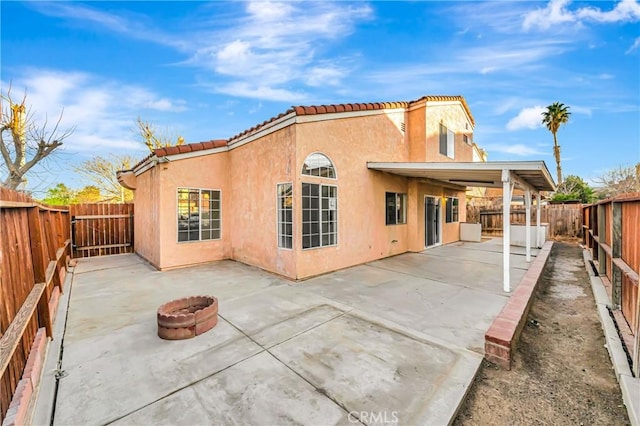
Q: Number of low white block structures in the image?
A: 2